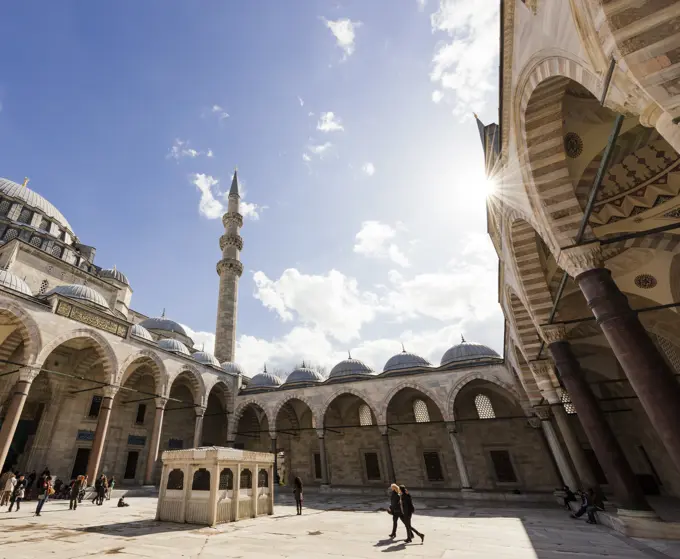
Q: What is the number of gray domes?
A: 14